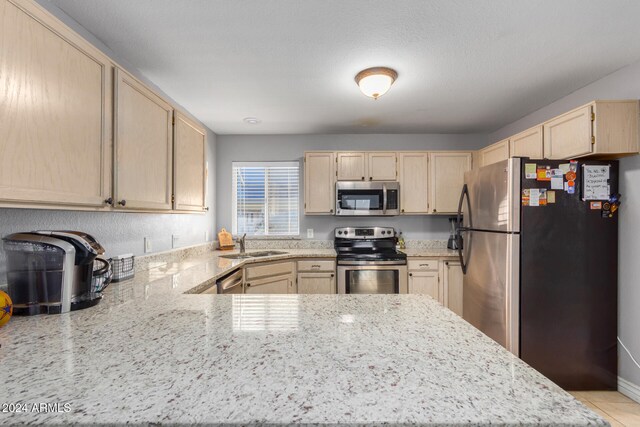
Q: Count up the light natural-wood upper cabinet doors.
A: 11